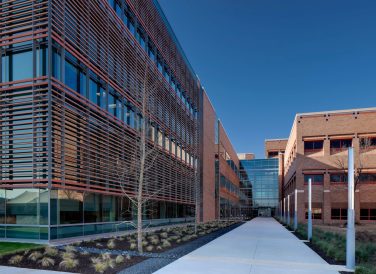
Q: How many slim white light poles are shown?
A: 6